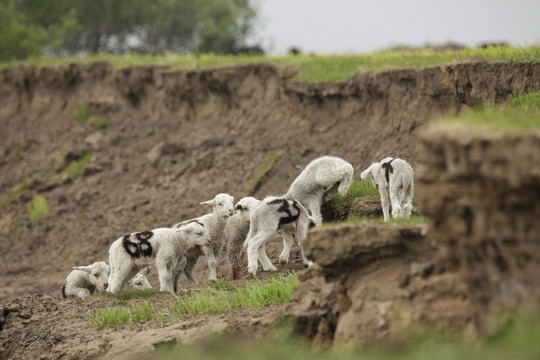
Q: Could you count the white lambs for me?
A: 8